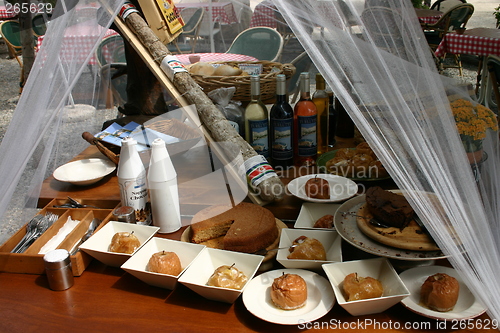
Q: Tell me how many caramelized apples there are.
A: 9